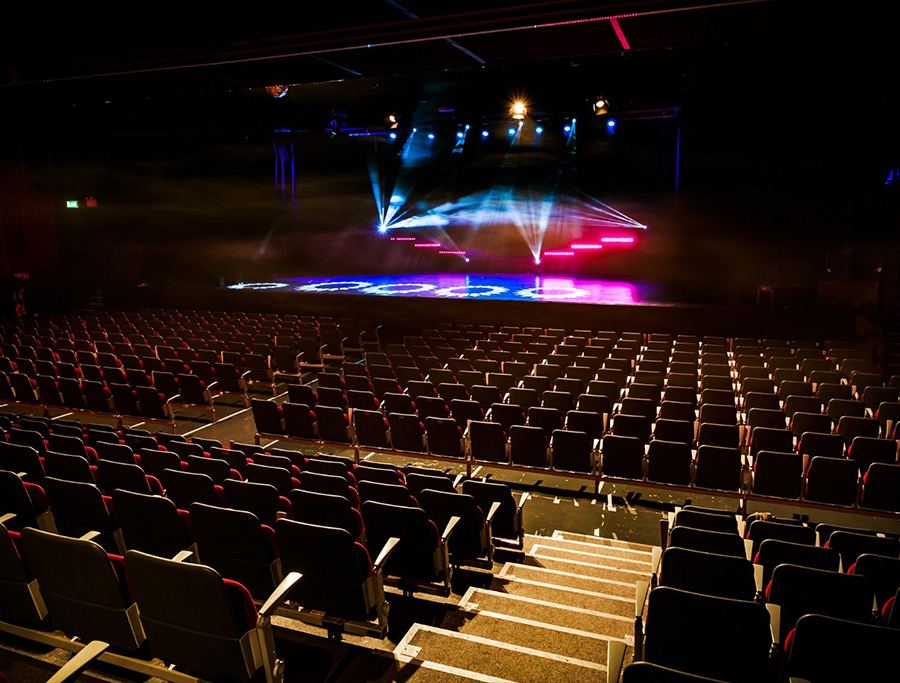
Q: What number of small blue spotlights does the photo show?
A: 8